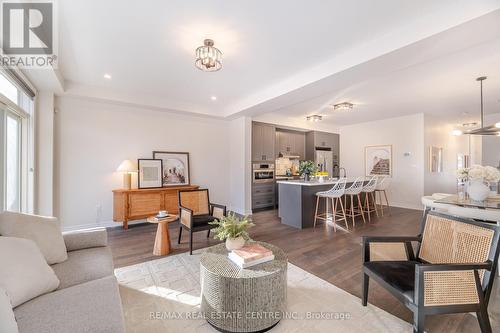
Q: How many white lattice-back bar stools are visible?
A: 4